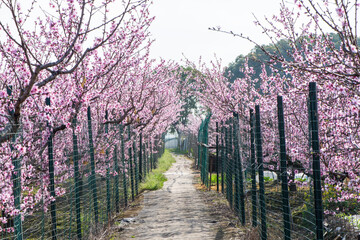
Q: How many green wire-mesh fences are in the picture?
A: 2